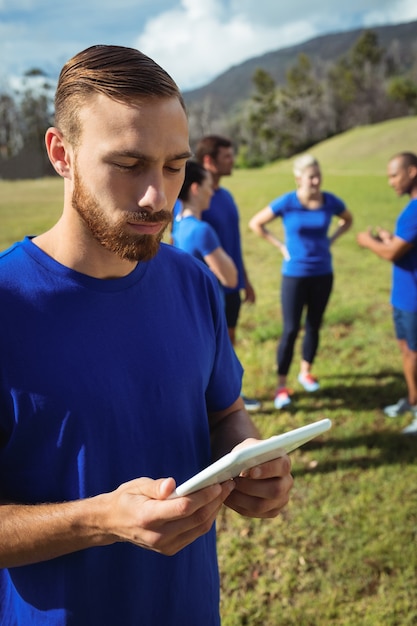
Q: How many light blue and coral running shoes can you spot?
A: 2